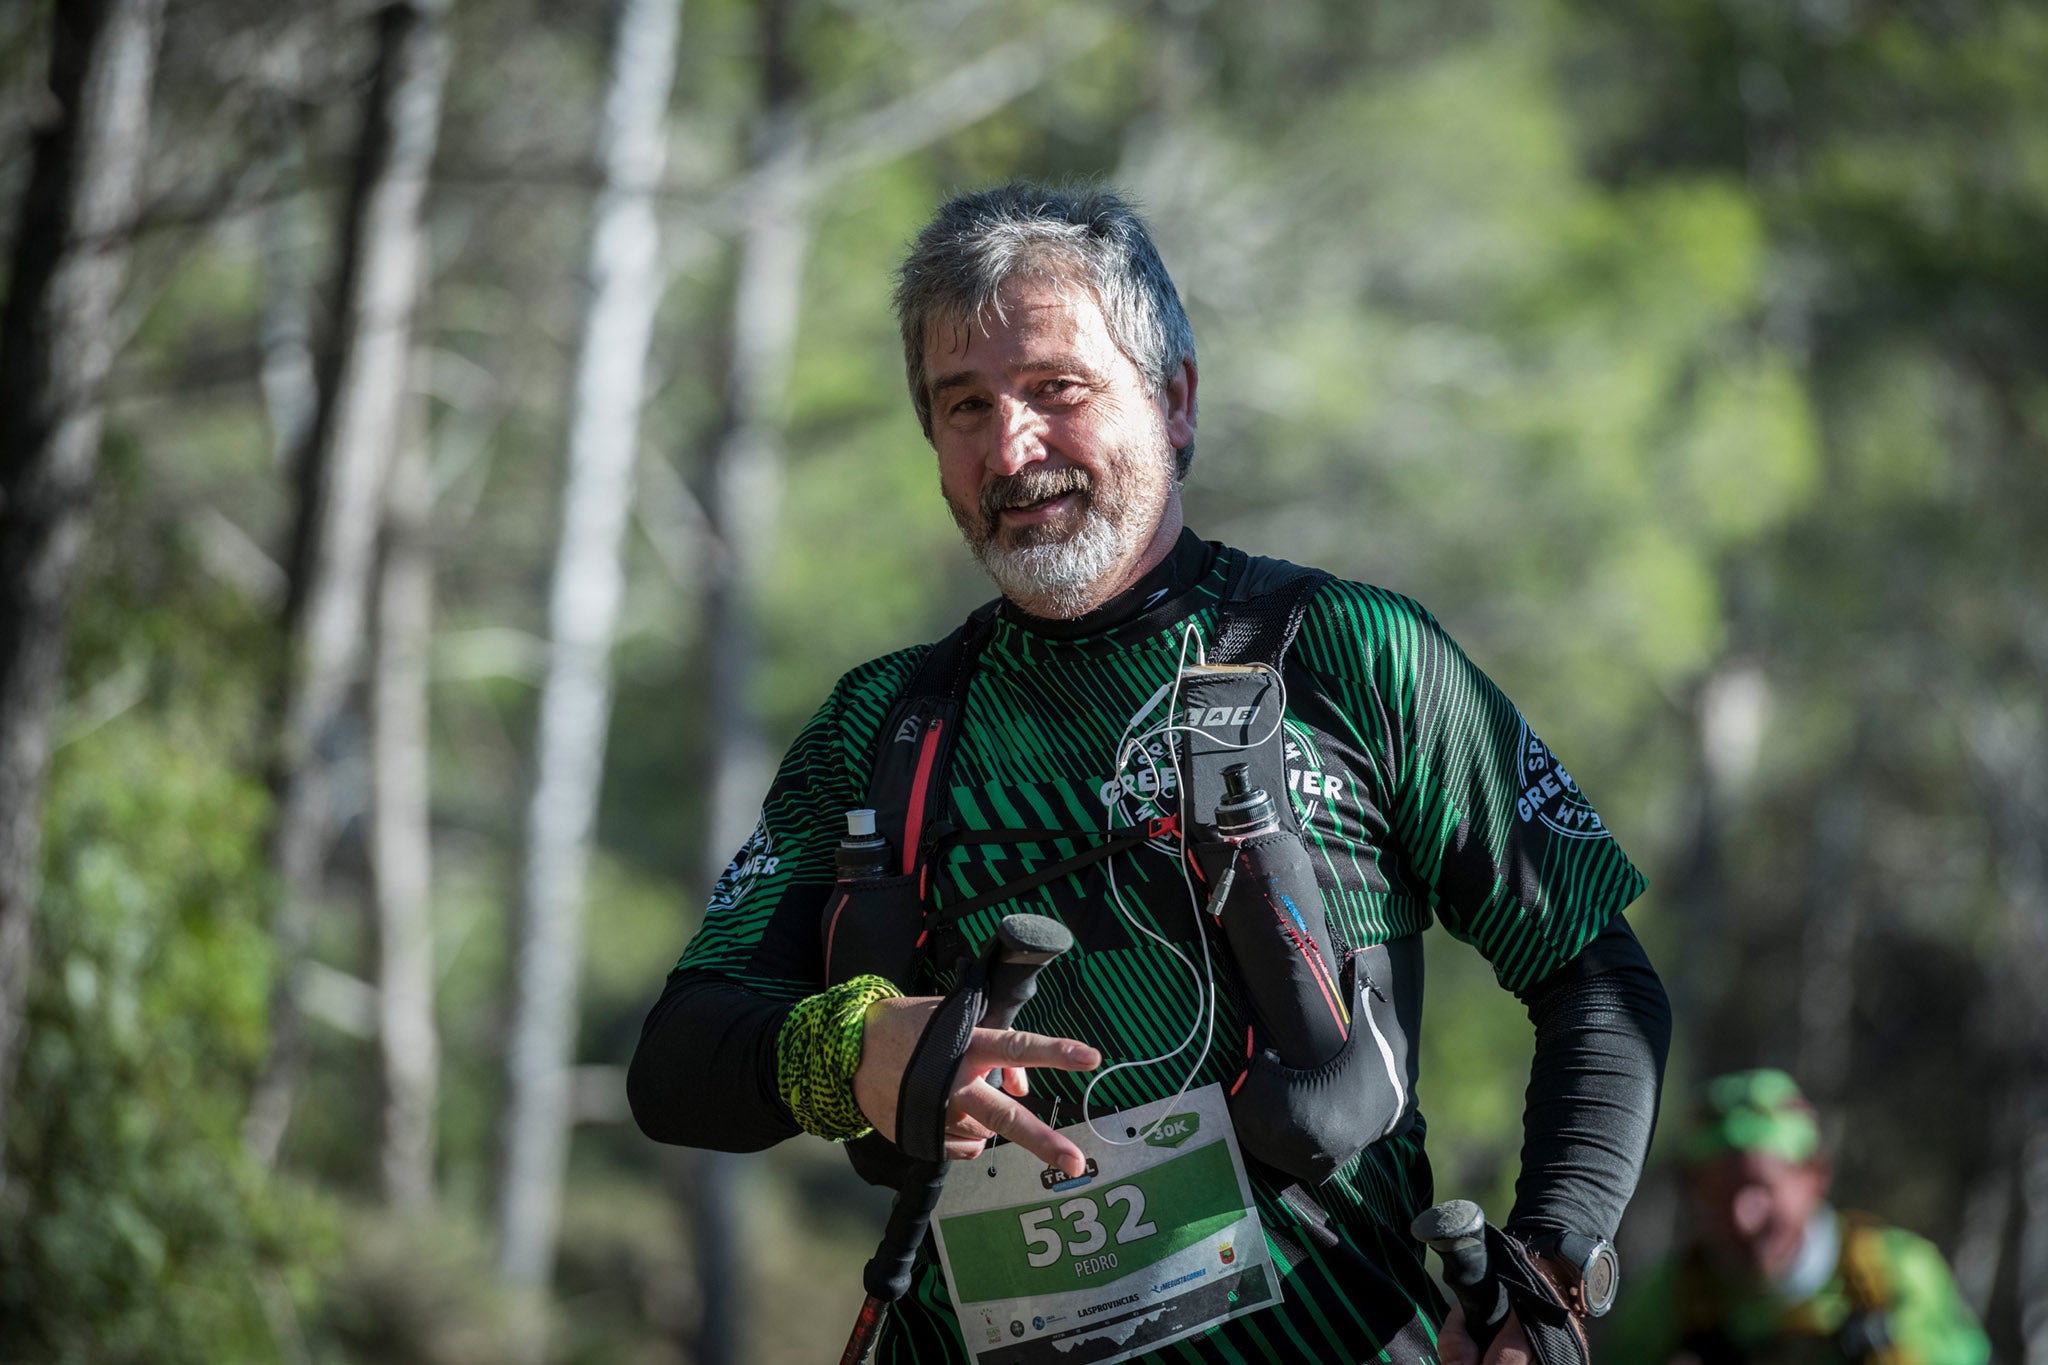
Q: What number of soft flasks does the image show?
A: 2